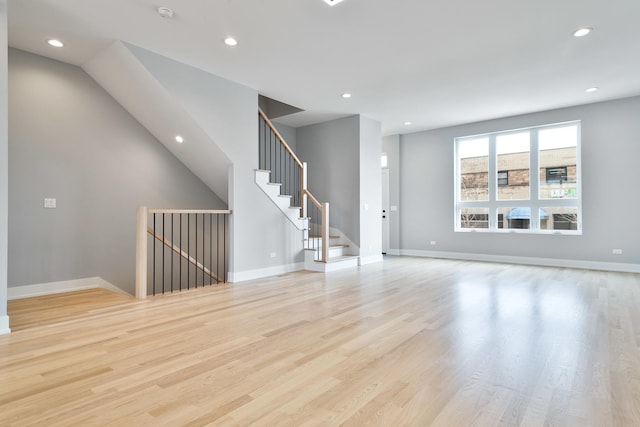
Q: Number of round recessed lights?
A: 7